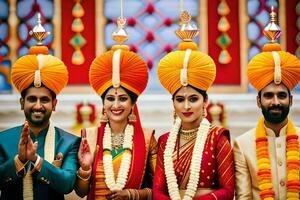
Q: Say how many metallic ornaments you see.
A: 4